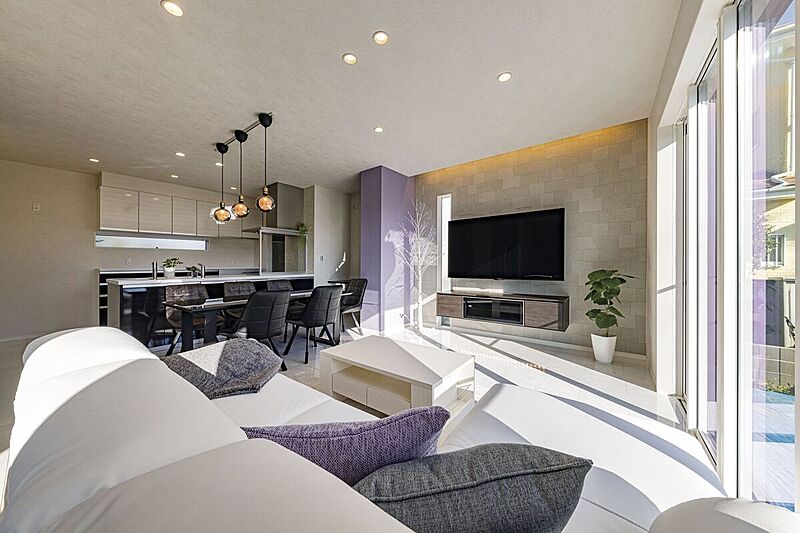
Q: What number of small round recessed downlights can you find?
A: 10